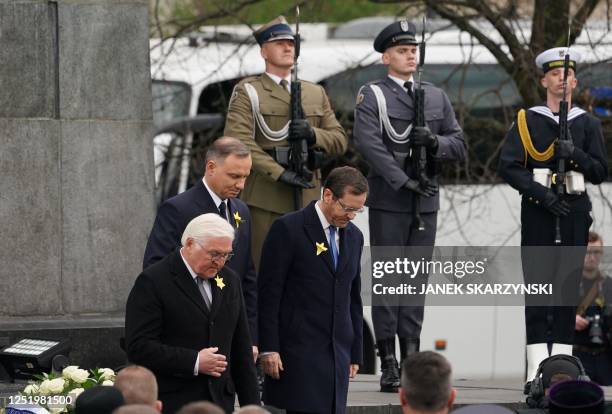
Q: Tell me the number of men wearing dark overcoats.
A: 3